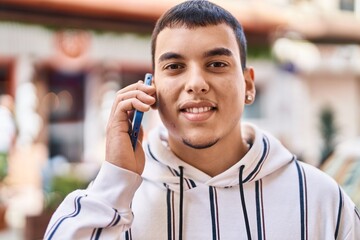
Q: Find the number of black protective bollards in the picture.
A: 0